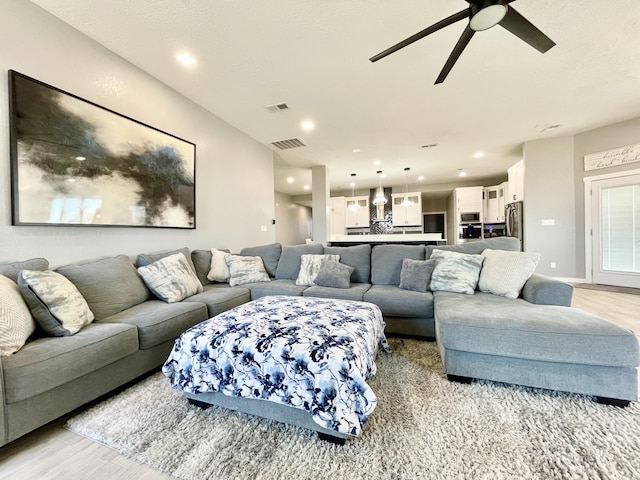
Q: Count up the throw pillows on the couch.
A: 10